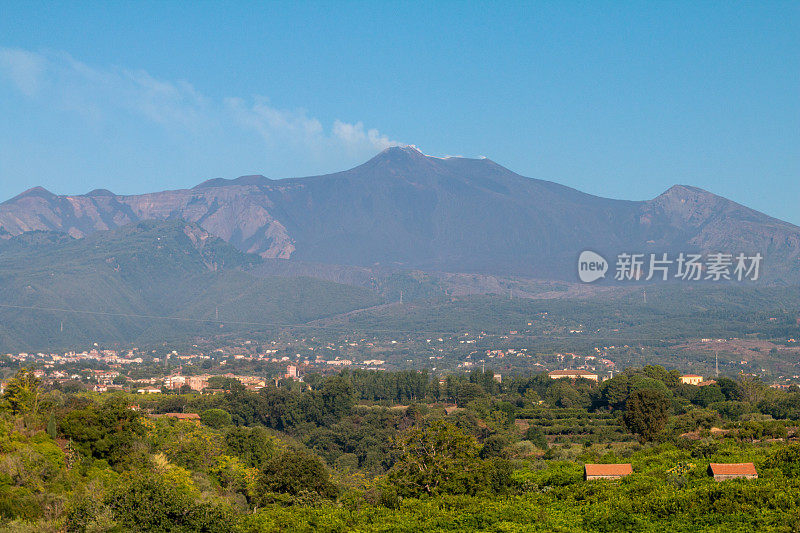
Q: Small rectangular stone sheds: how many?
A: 2